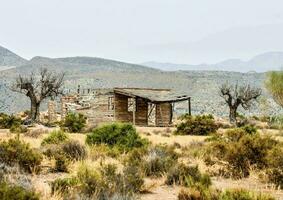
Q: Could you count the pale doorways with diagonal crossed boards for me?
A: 1